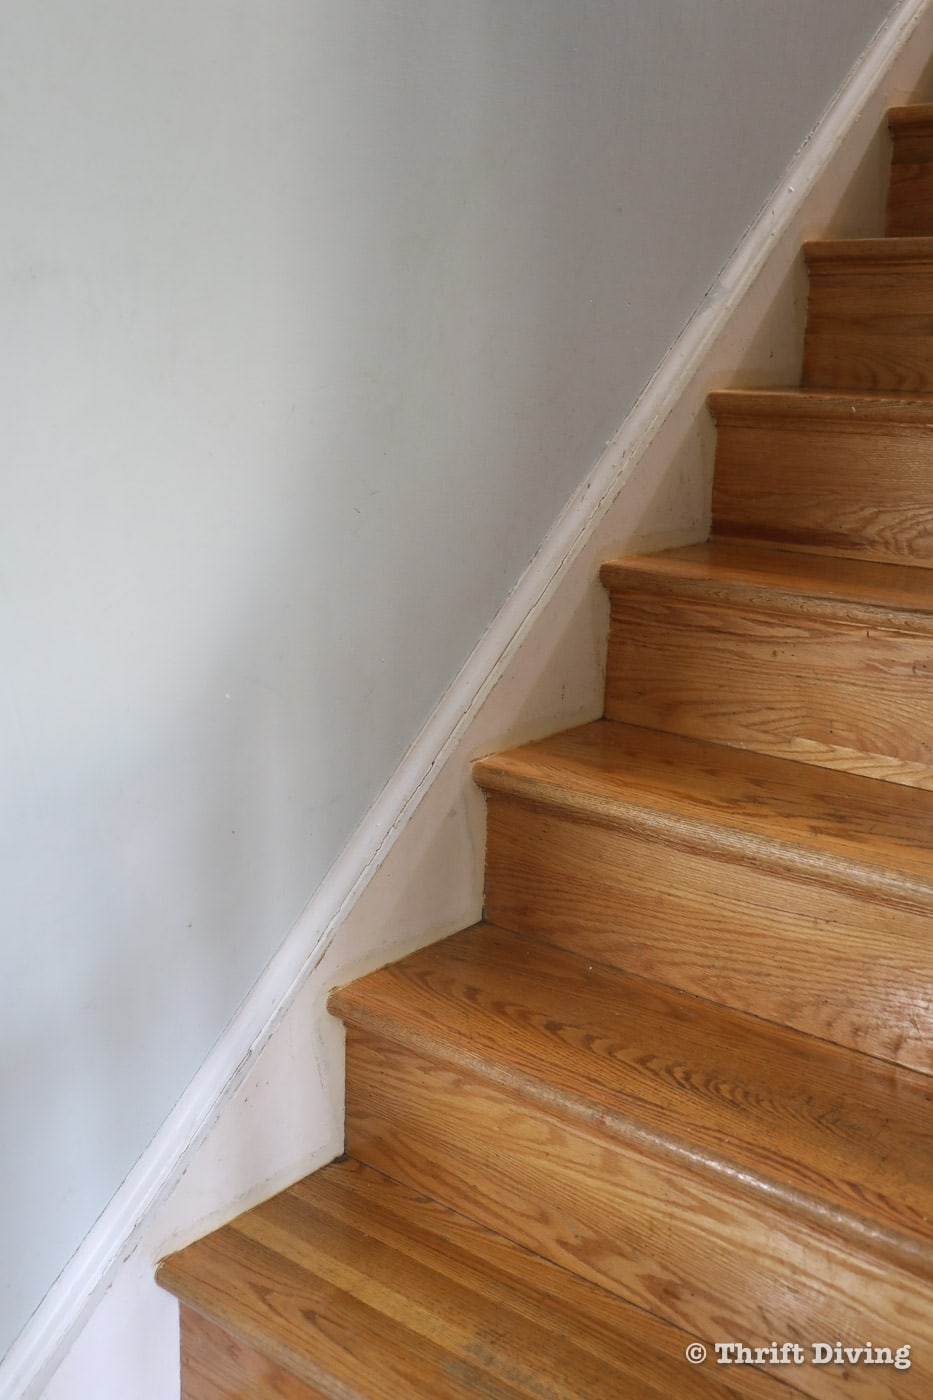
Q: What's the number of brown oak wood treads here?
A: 7